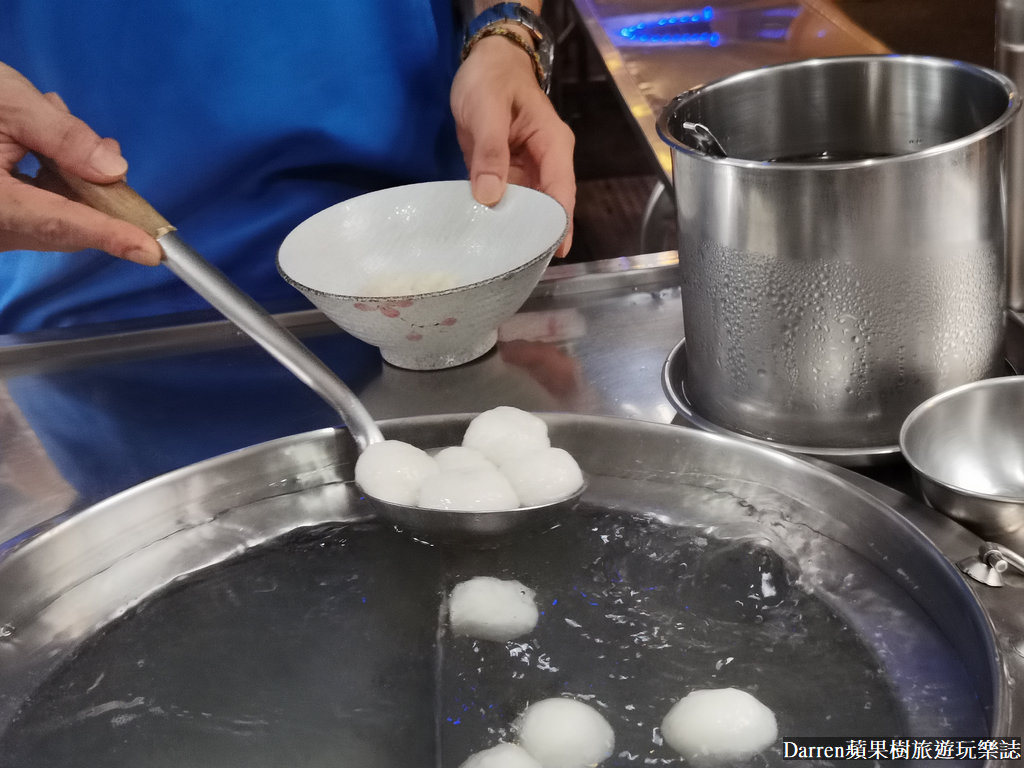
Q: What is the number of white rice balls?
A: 9